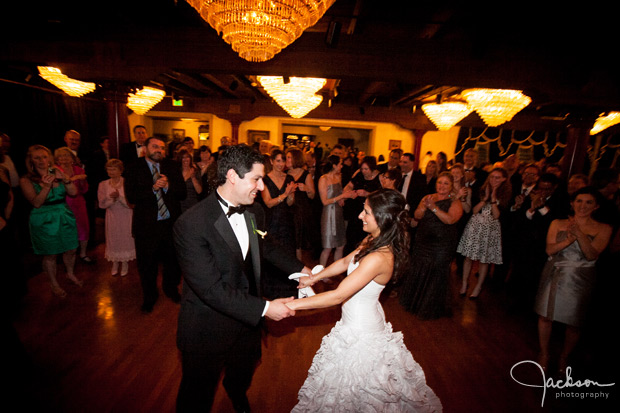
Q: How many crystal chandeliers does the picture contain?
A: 7